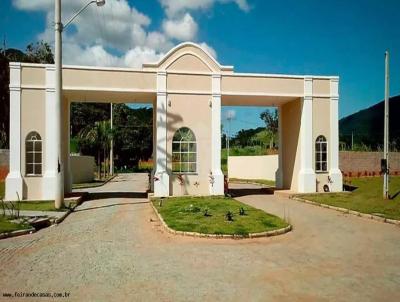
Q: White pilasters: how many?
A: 6